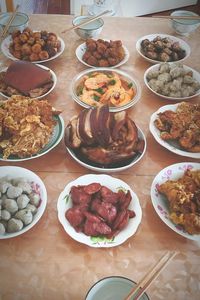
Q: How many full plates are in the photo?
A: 12